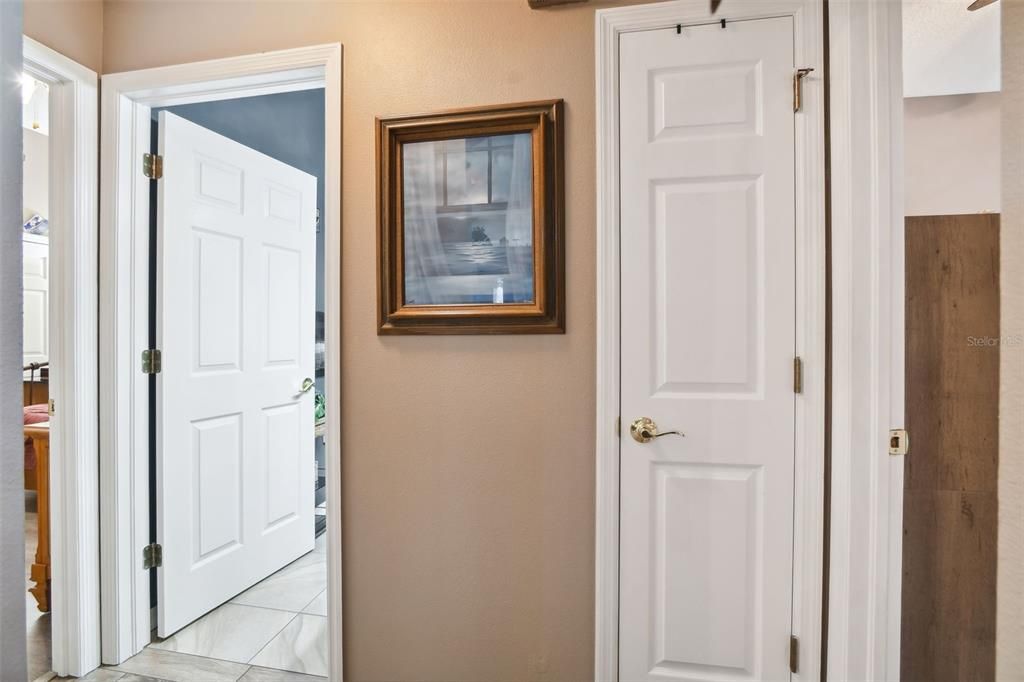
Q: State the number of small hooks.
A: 2